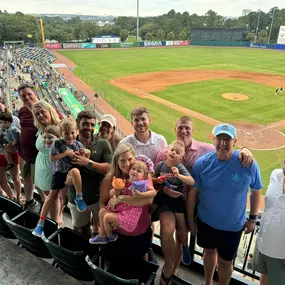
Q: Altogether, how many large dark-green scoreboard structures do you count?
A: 1